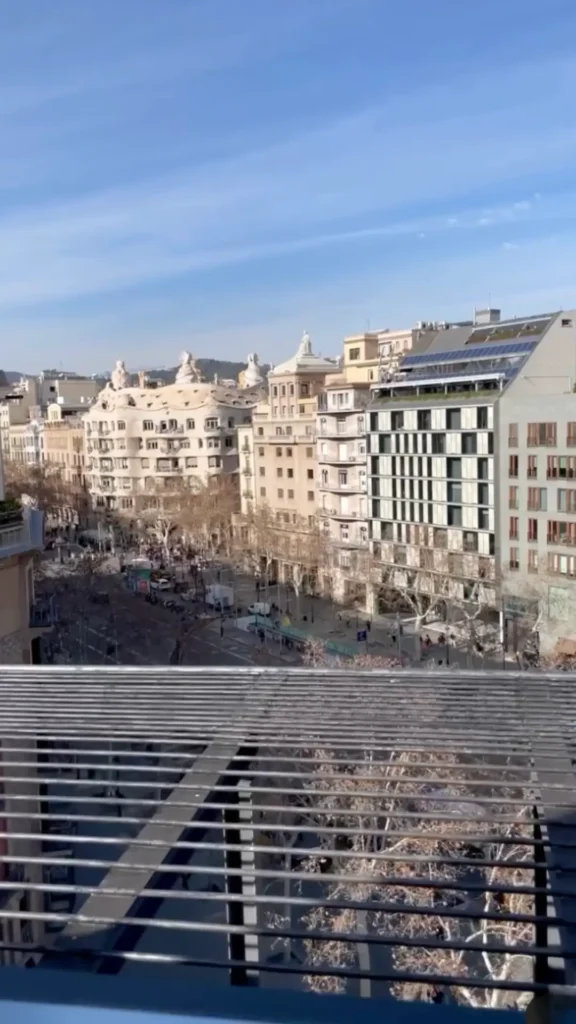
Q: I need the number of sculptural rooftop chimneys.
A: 3